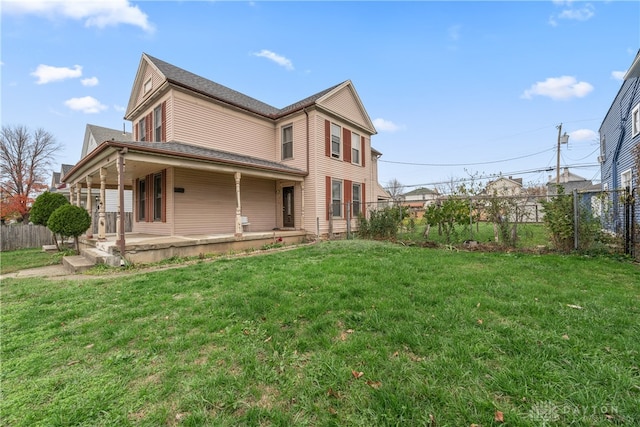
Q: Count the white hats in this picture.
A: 0